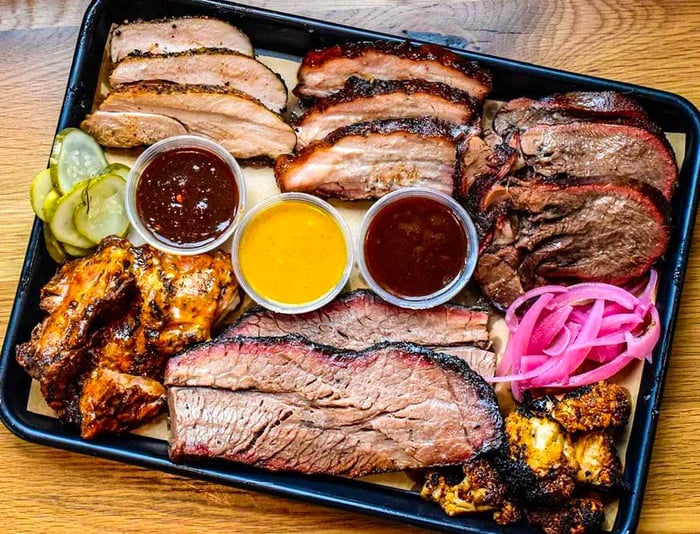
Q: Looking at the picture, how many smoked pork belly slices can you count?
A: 3